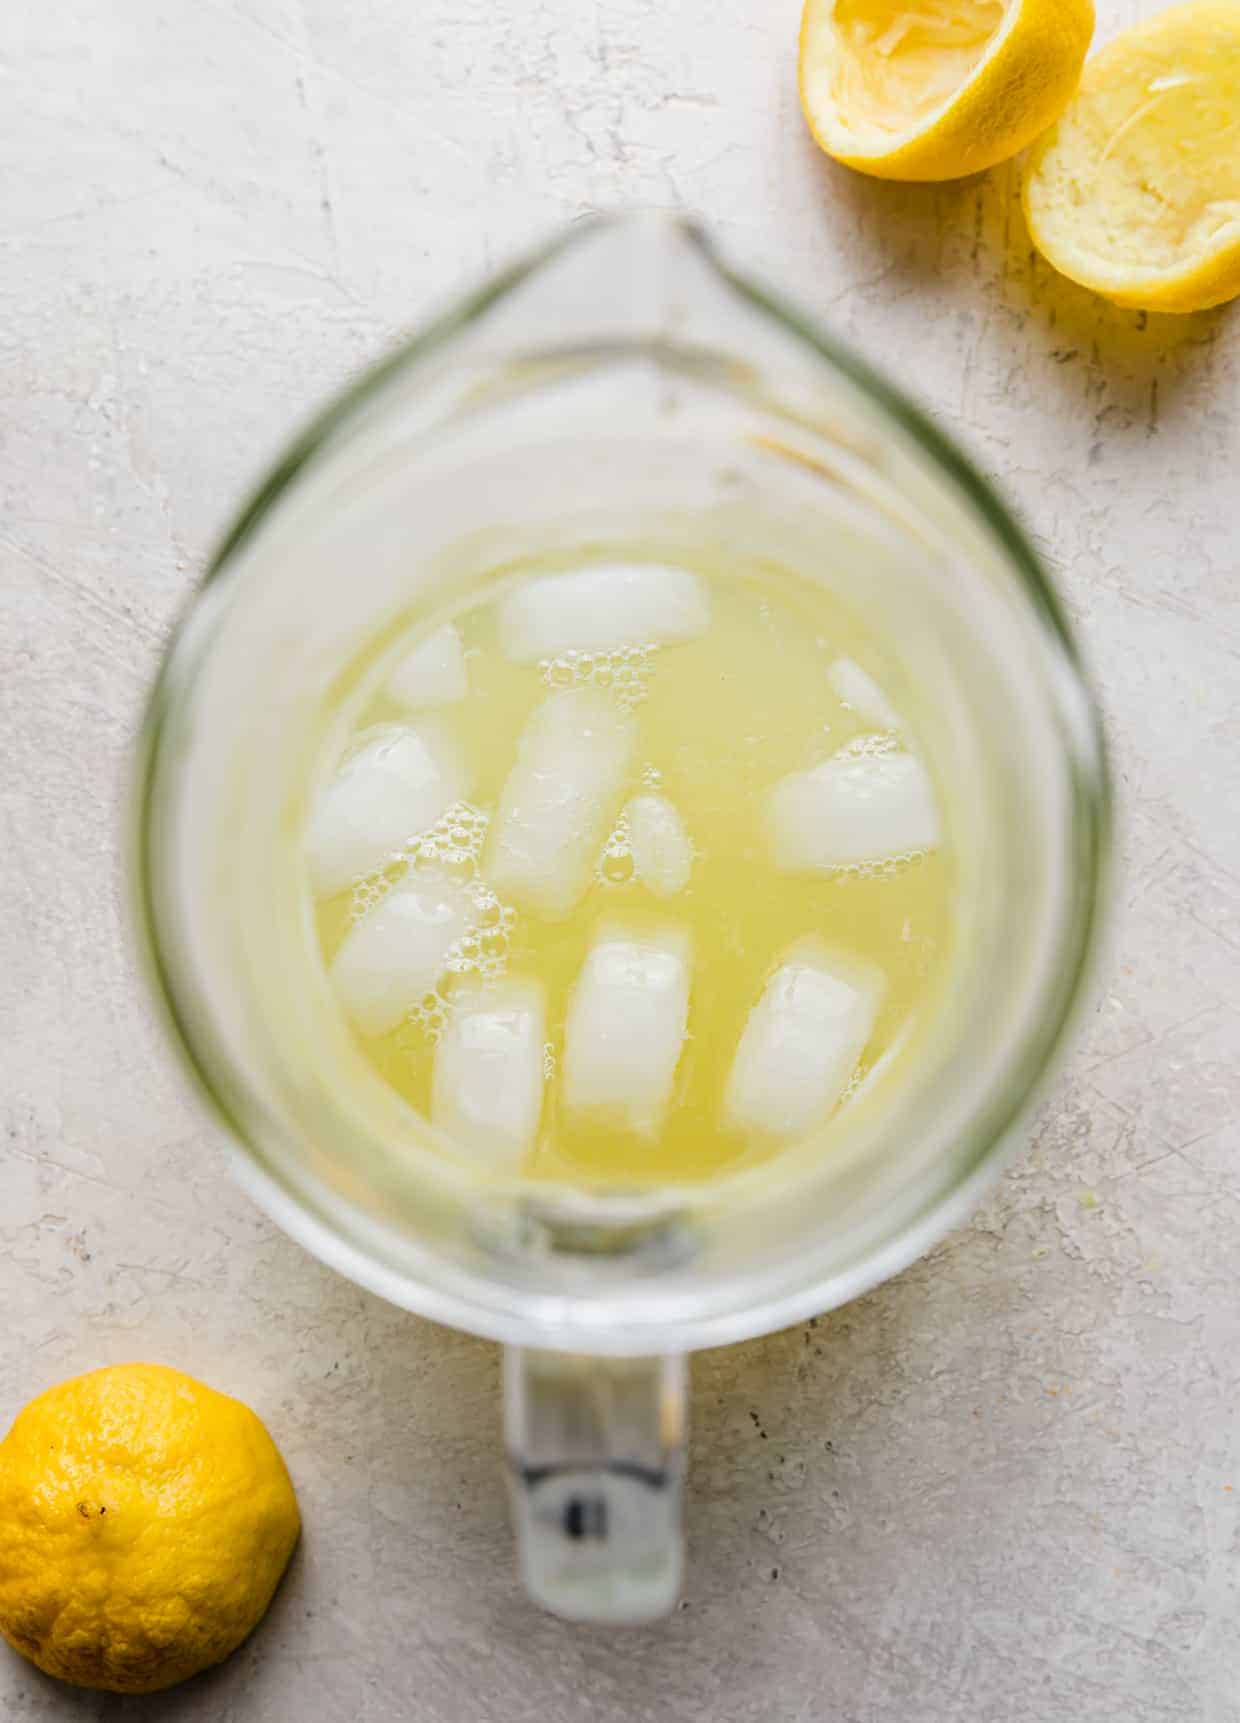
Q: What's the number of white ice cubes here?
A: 11